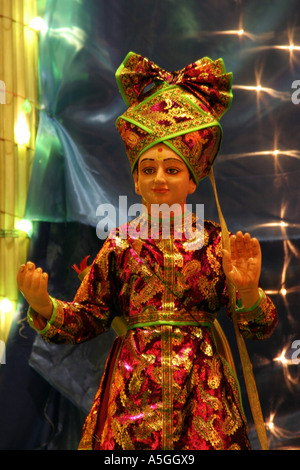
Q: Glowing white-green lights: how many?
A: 4